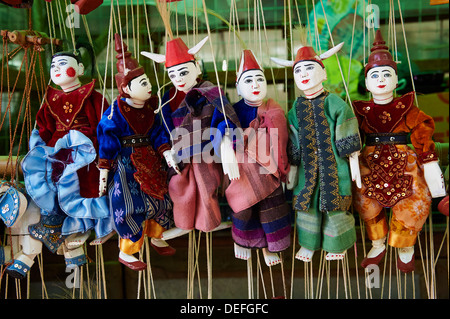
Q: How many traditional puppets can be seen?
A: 6